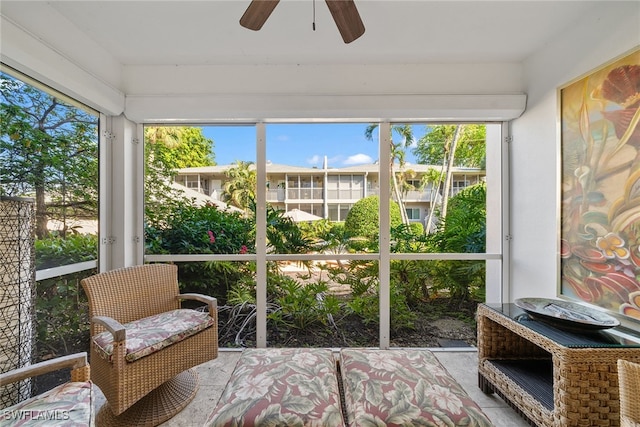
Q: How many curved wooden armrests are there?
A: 3